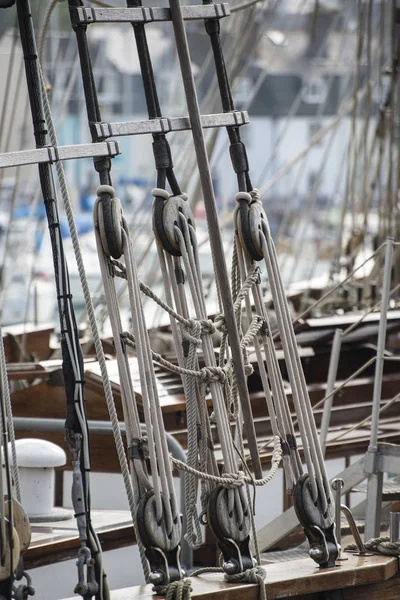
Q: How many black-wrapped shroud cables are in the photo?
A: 4